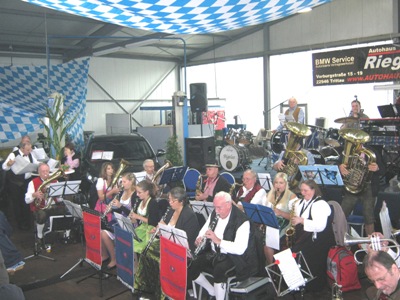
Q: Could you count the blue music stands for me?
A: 3